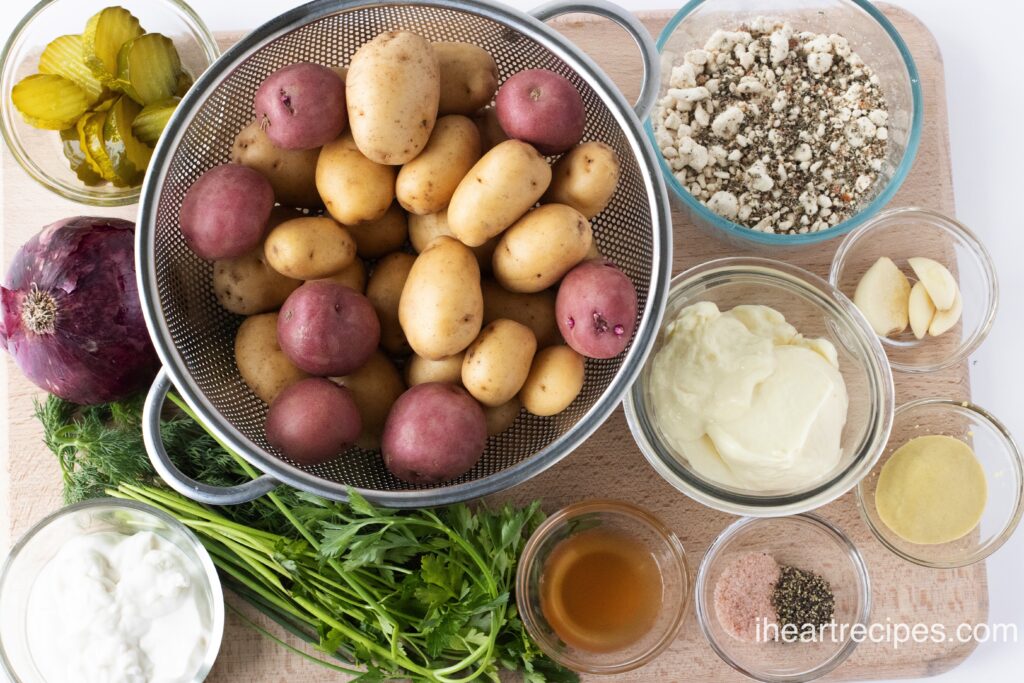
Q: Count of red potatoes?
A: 7